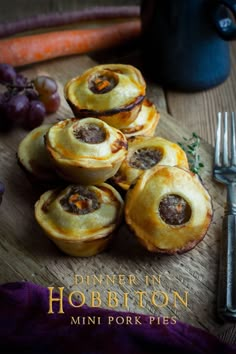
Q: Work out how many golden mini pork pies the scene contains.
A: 7